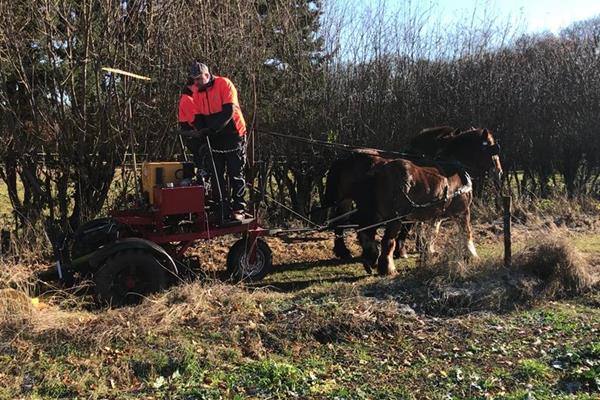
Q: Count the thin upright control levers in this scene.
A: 2